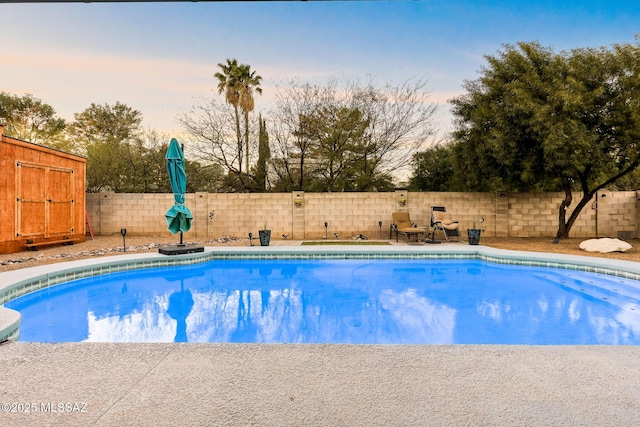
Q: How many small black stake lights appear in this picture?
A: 4